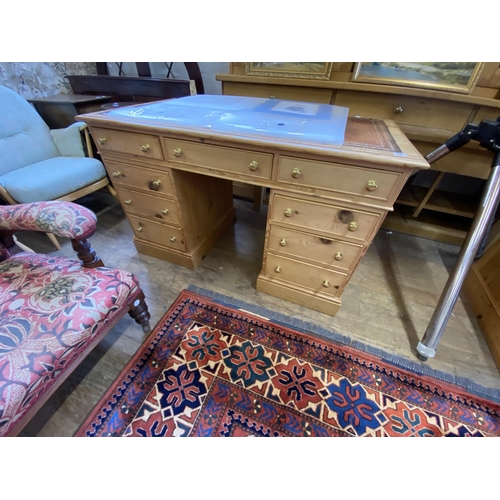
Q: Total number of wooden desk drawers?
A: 9